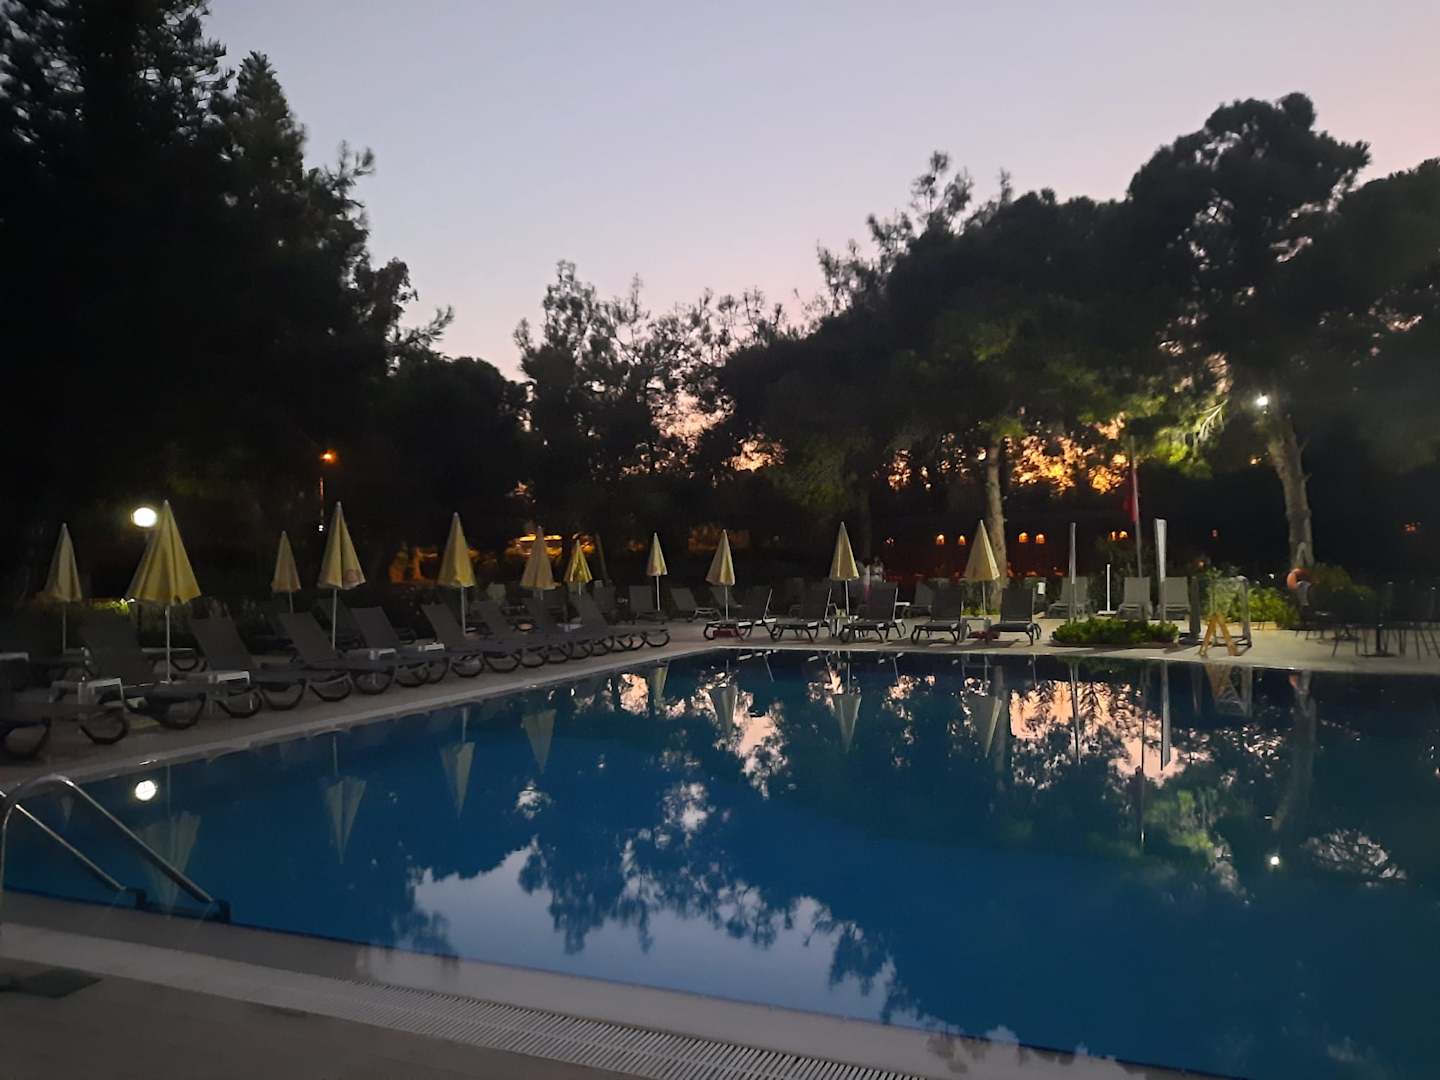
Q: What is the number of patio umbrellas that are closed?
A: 11